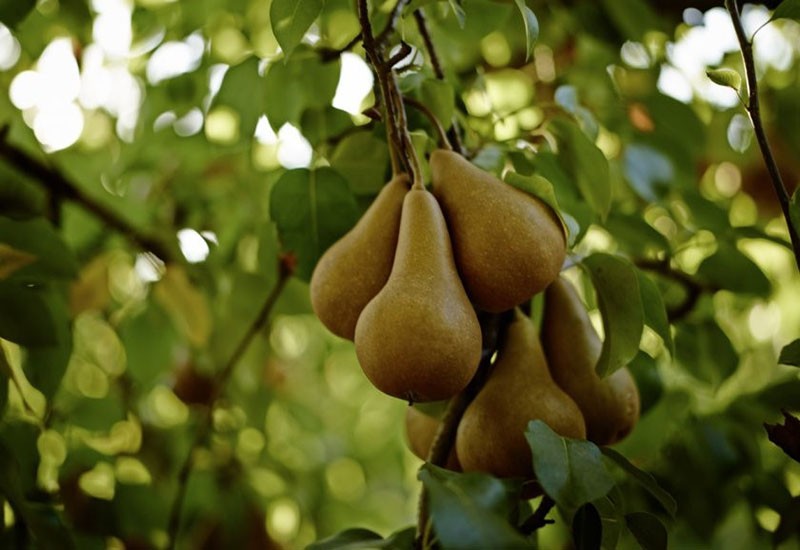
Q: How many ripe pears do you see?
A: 6